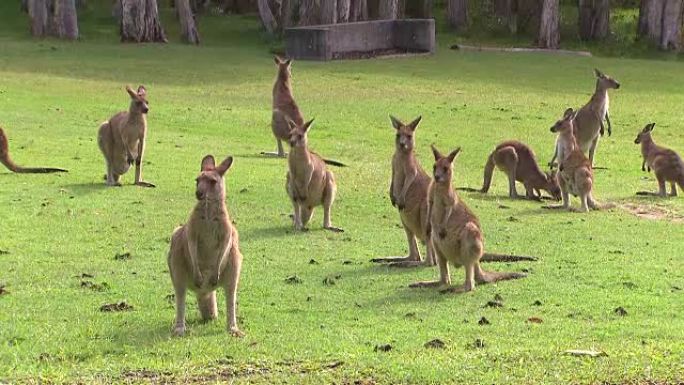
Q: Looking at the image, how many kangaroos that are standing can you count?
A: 9